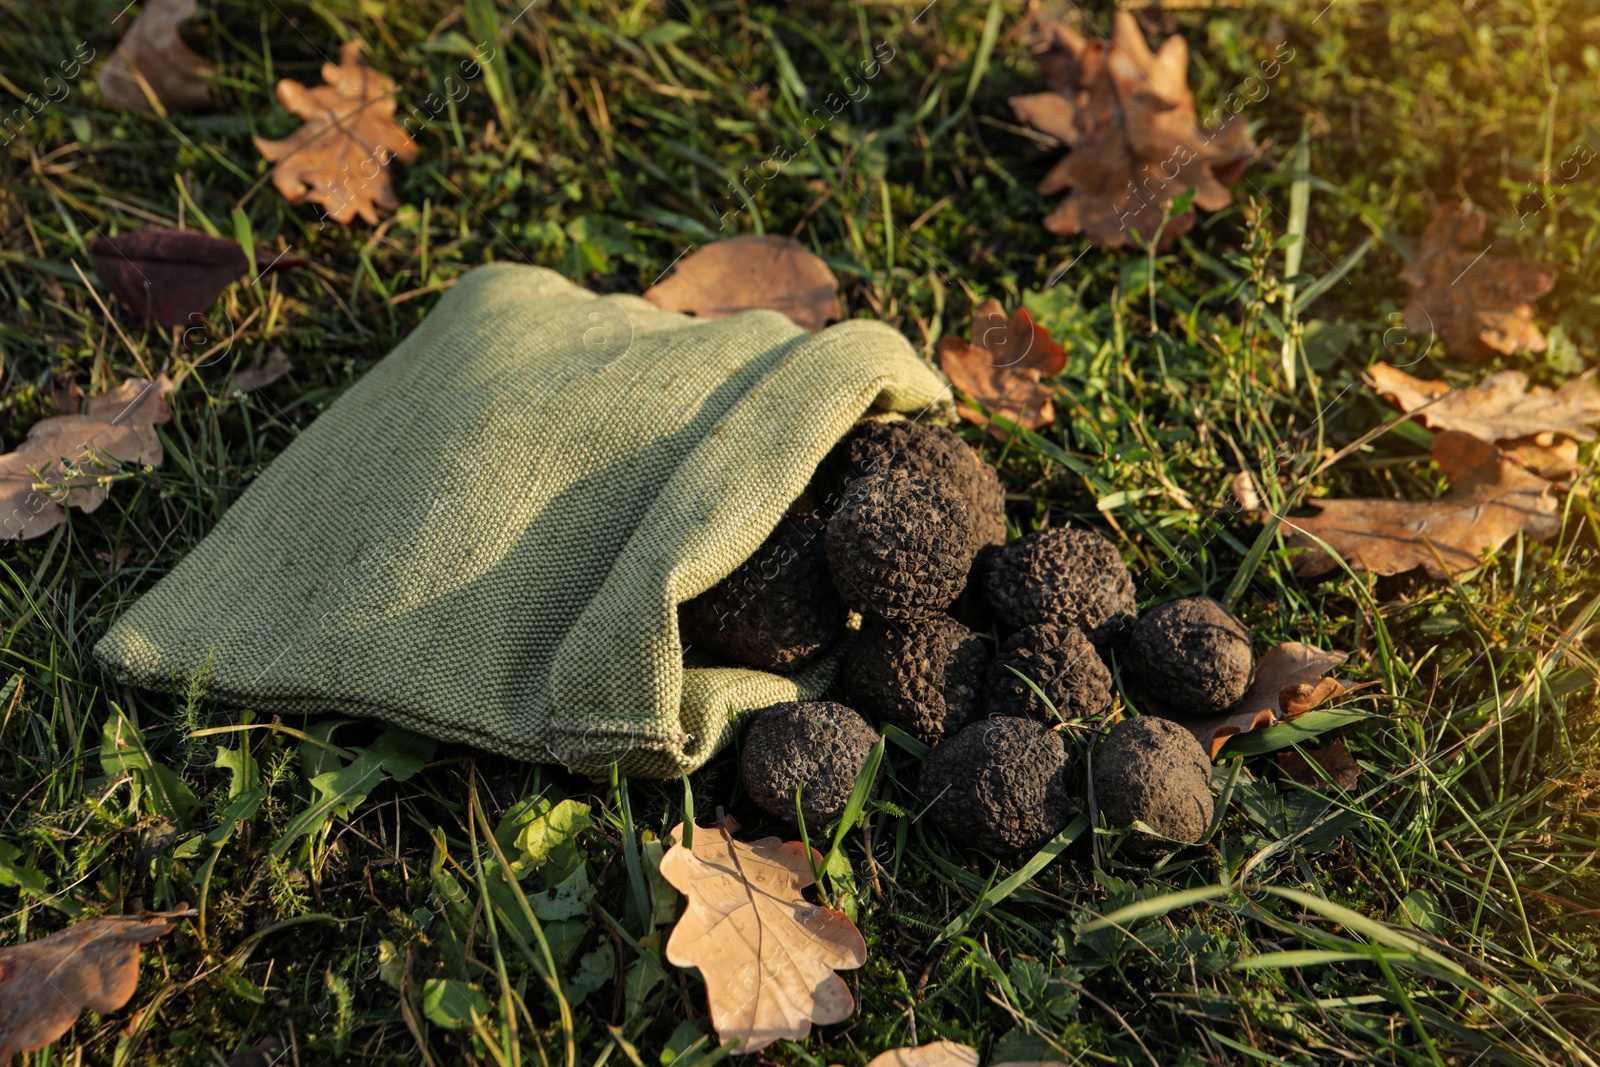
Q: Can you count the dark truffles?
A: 10